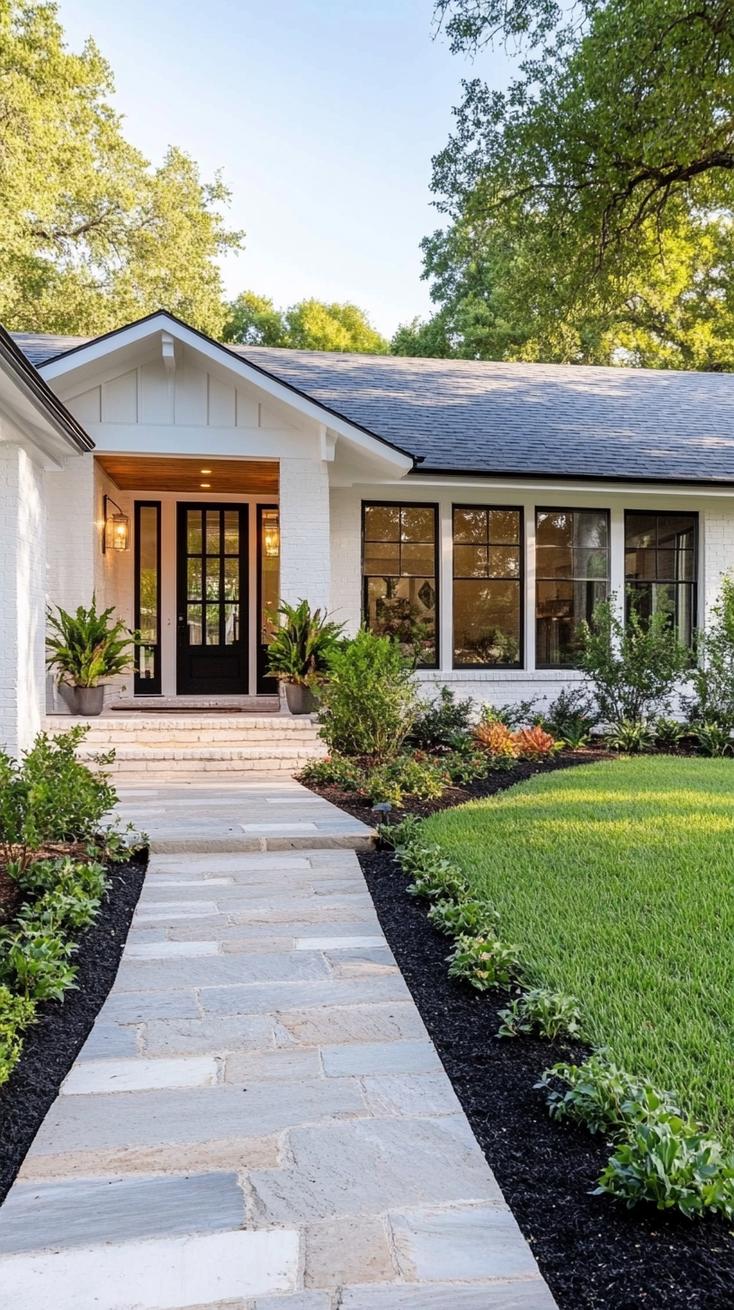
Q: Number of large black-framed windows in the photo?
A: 4